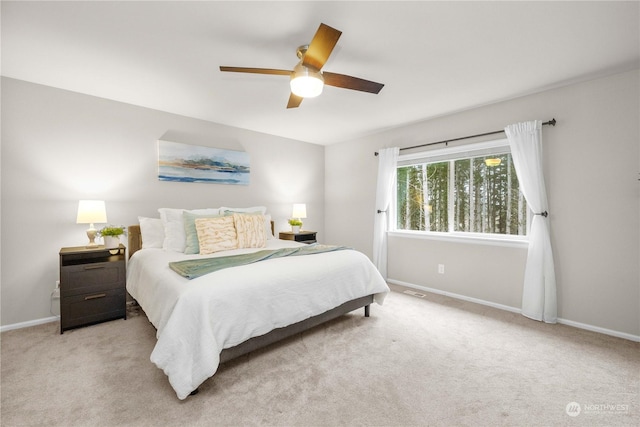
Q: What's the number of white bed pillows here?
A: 4